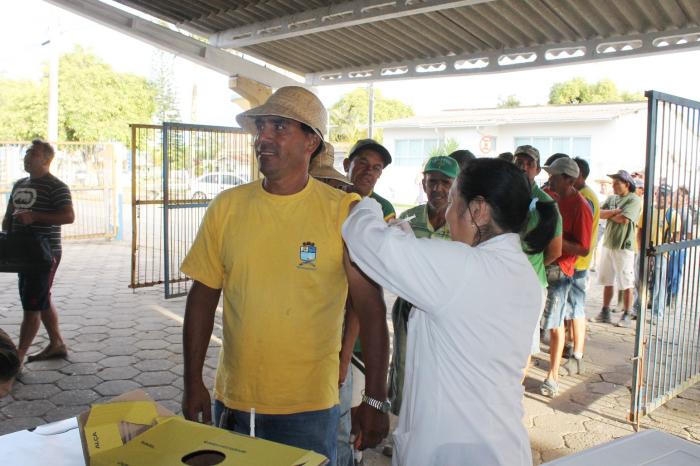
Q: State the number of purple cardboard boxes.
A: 0